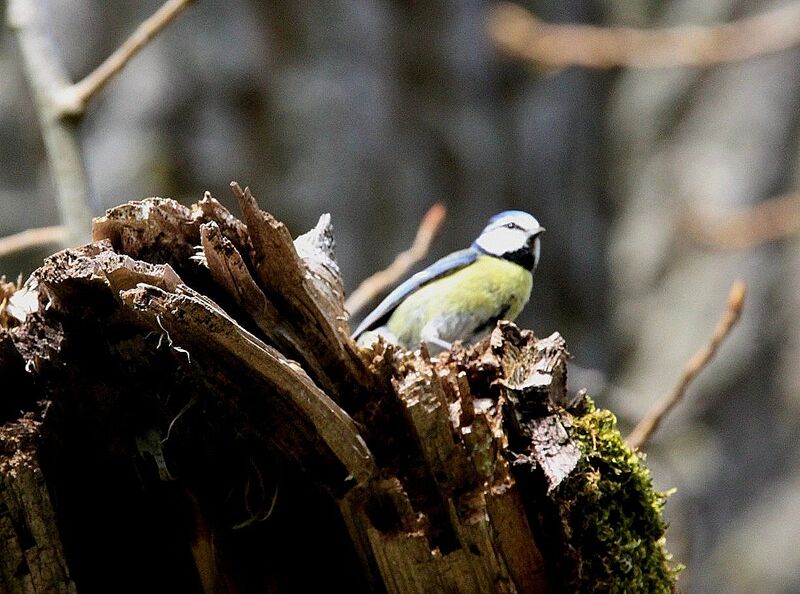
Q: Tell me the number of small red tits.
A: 0